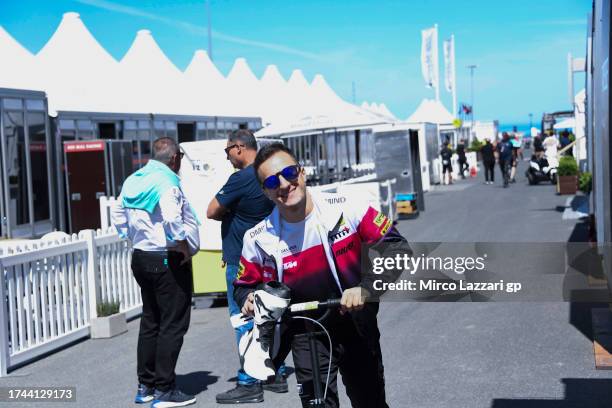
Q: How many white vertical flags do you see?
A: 2